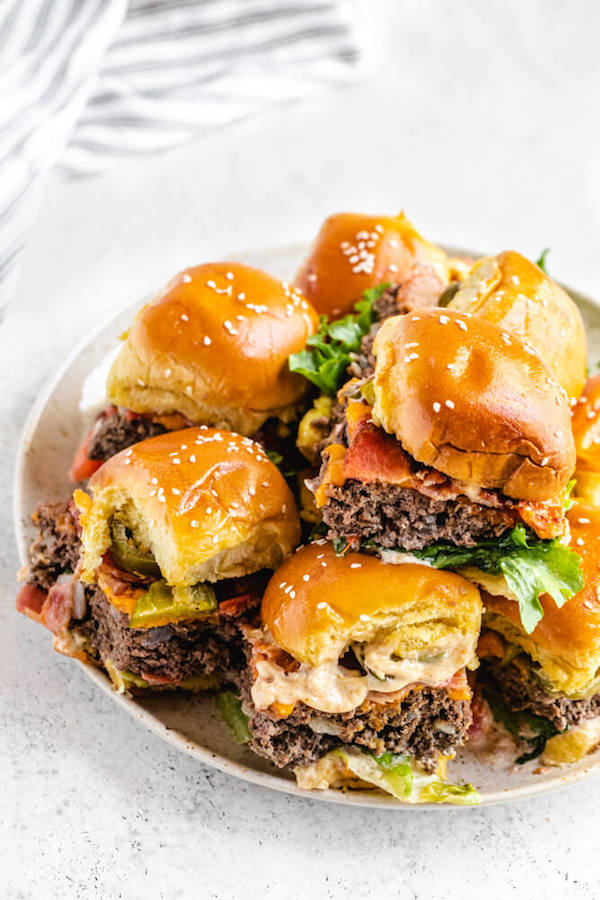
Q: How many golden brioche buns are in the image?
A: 8